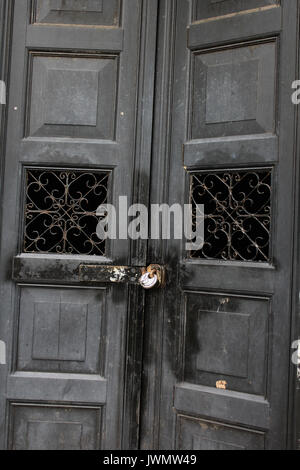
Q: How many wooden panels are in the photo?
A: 8